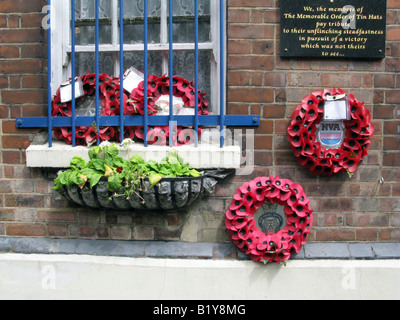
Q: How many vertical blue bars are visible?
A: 8